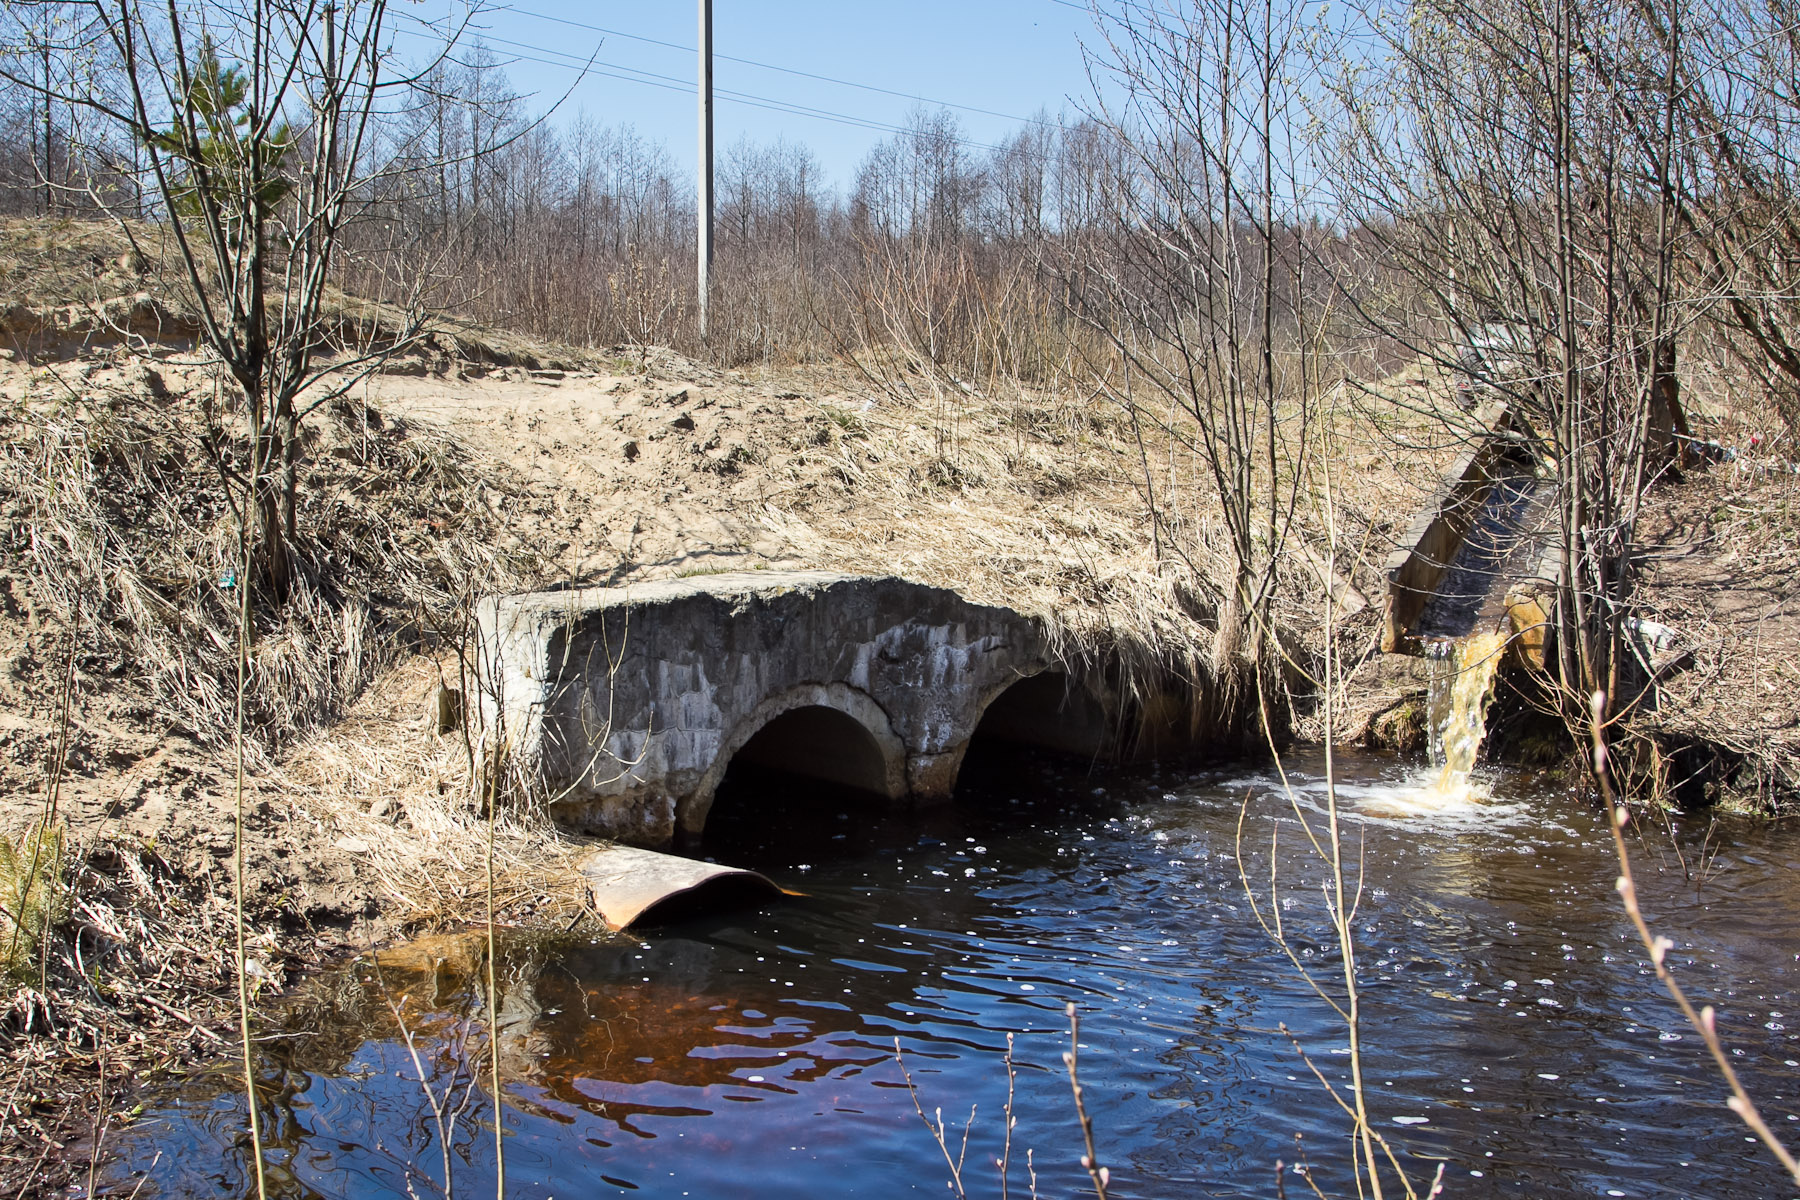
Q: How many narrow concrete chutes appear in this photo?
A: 1